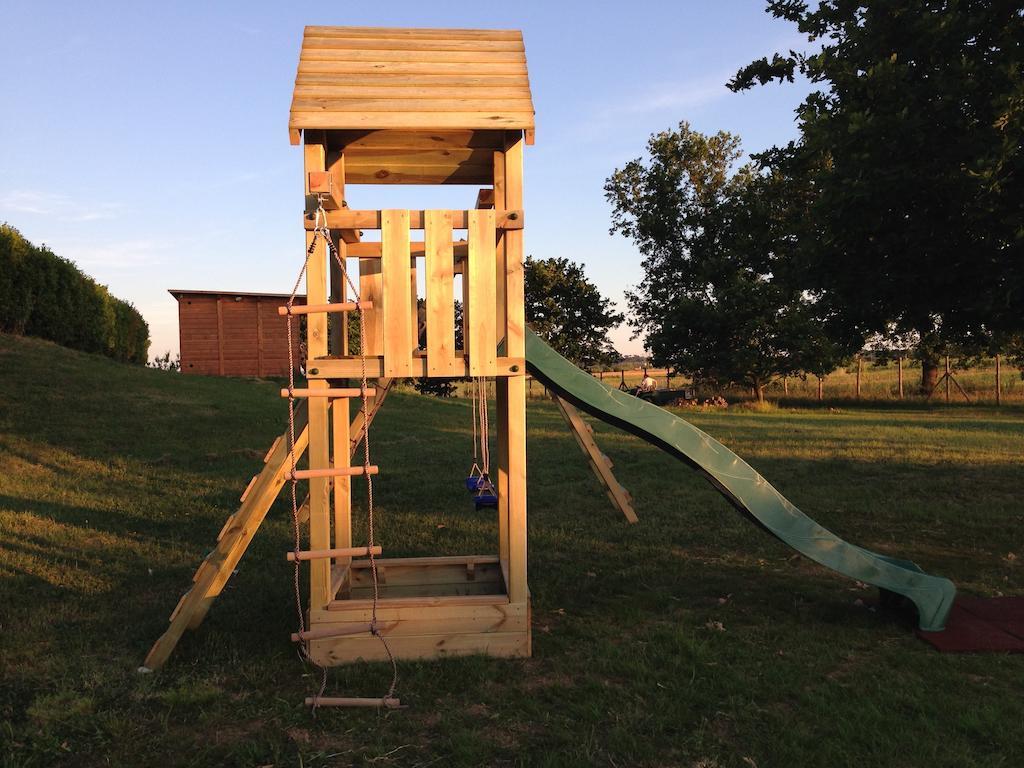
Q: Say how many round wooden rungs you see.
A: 6